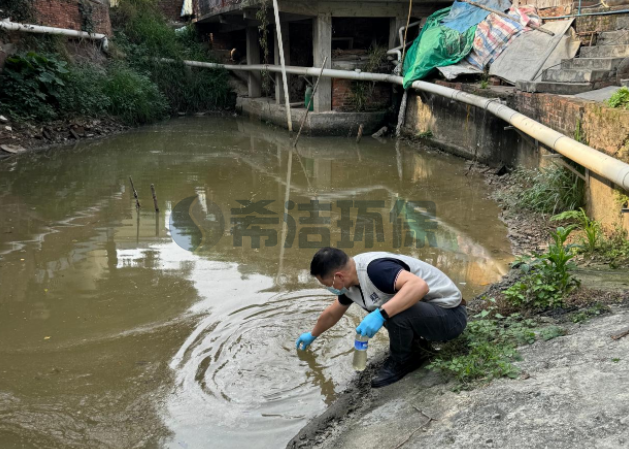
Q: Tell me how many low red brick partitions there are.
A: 1